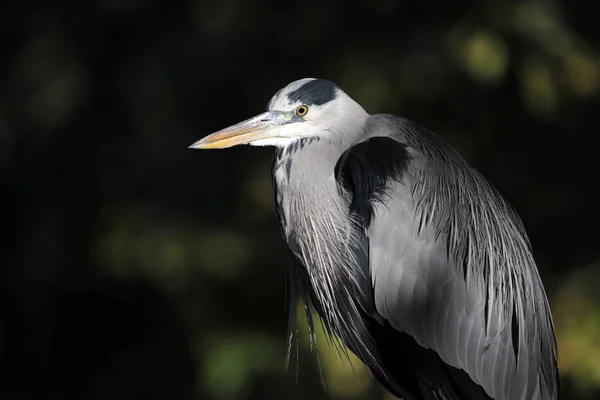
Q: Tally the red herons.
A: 0